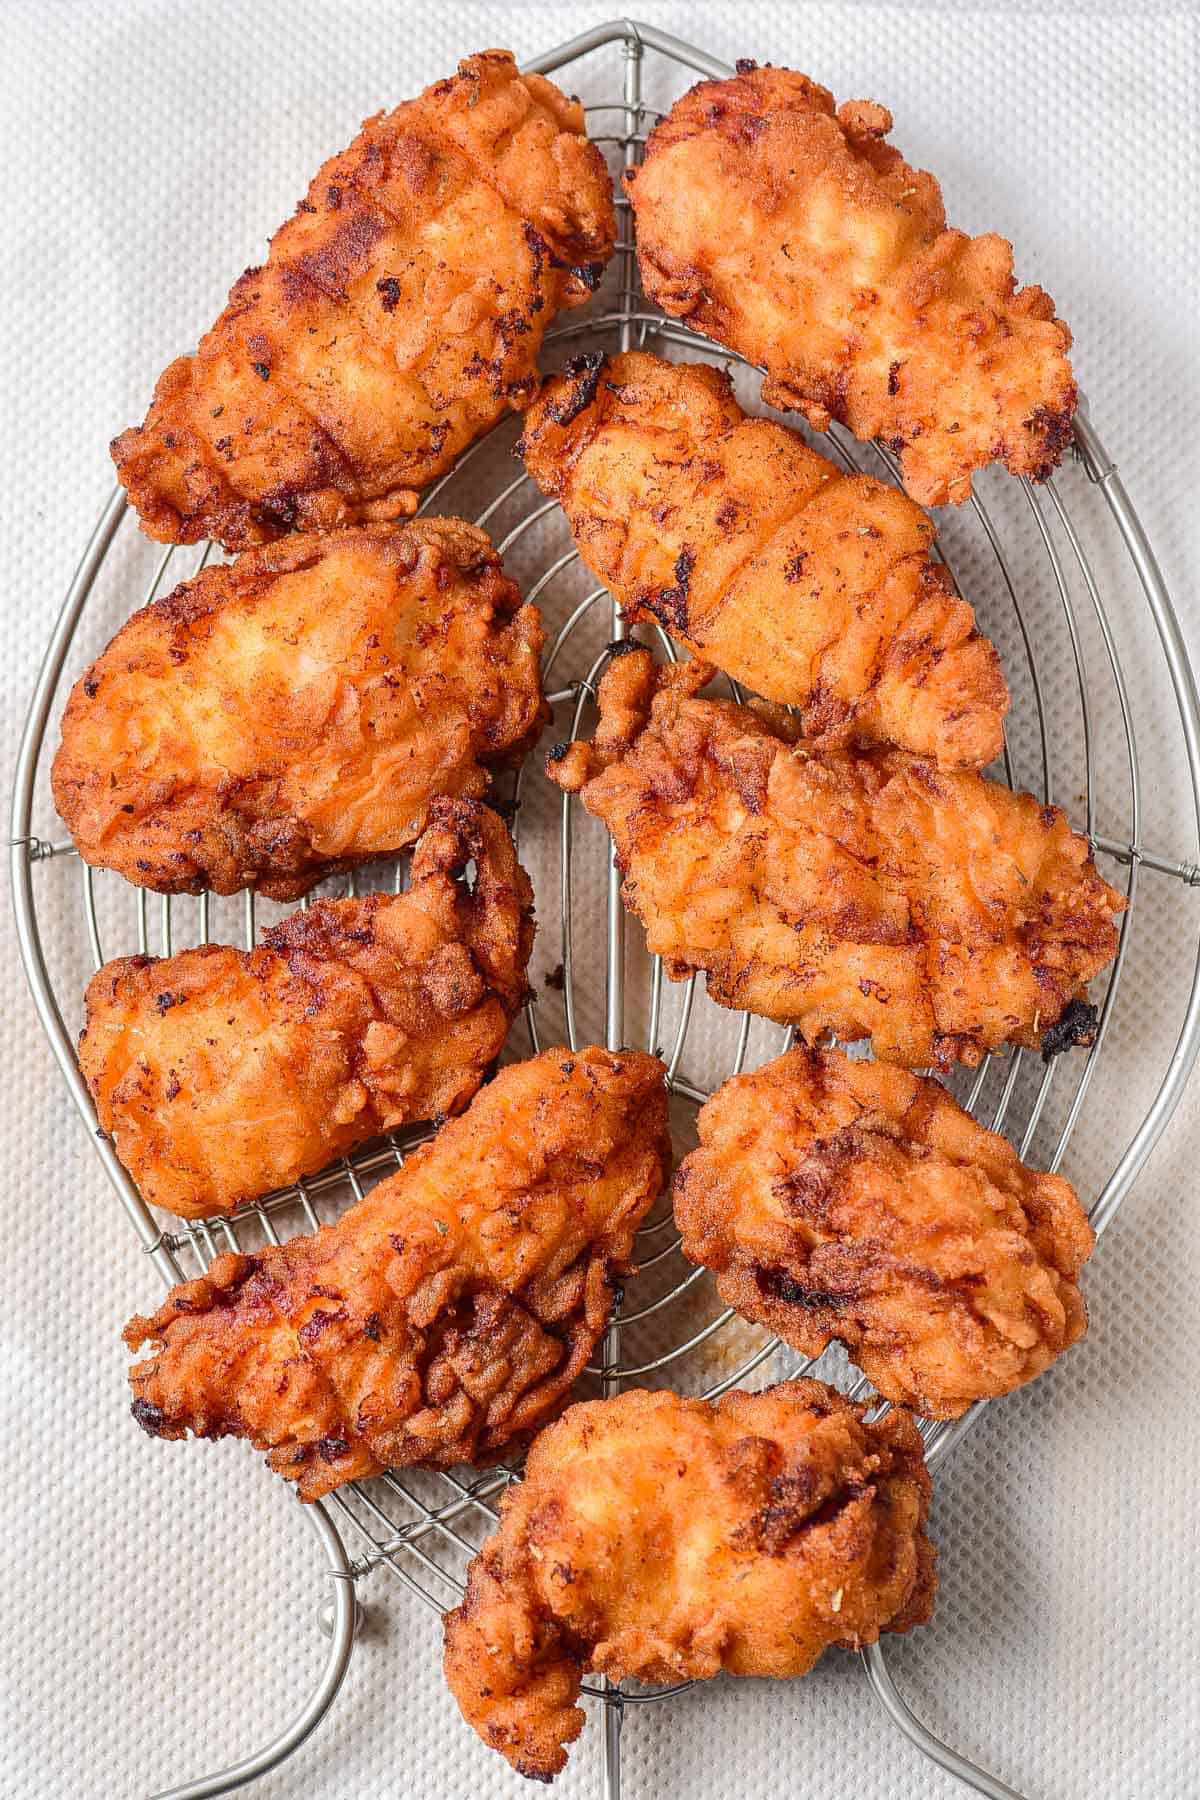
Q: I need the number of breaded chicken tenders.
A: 9